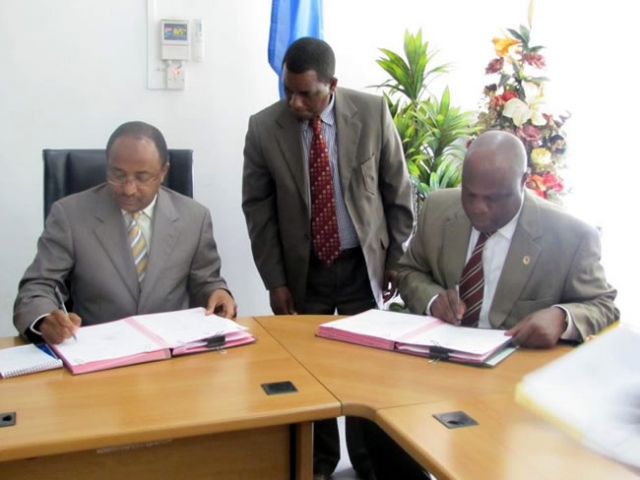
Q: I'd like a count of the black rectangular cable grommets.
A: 3